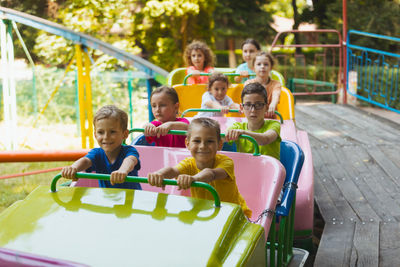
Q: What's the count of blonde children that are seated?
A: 2